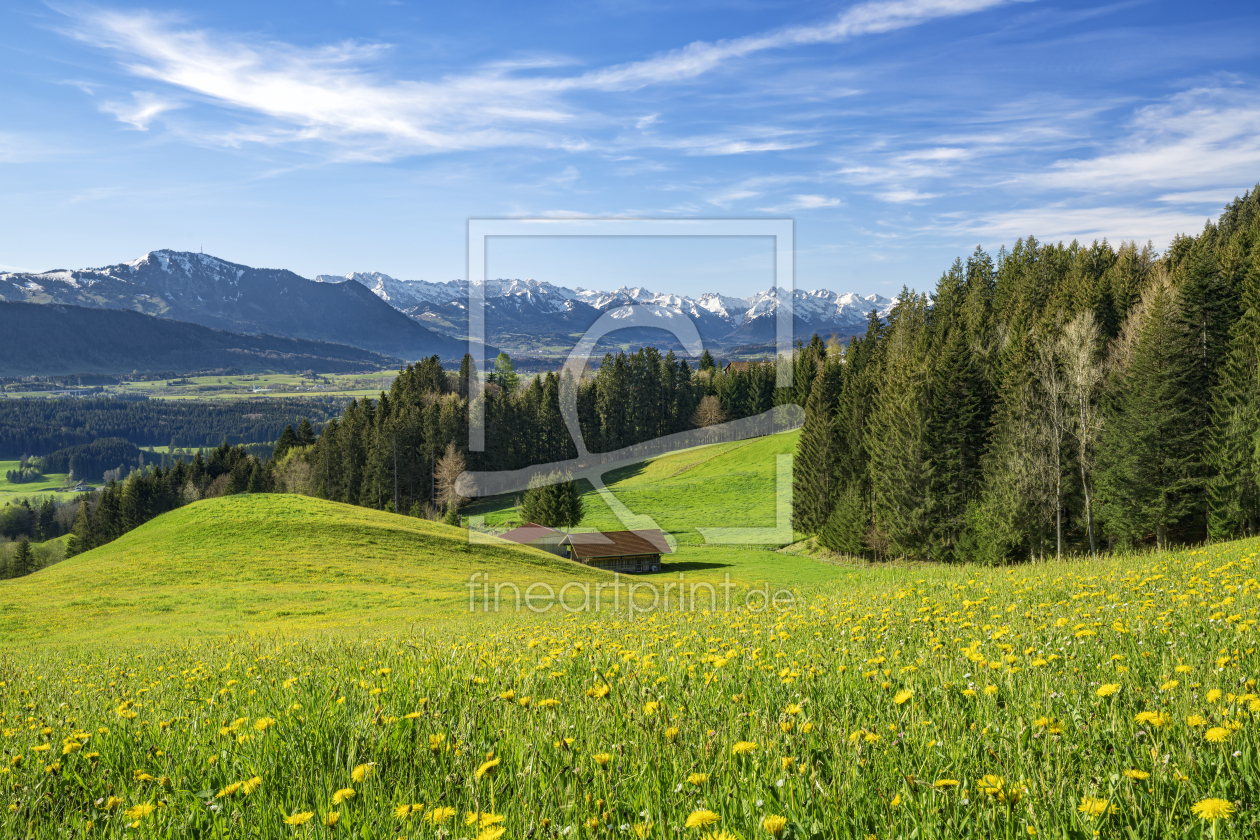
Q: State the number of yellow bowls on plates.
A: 0